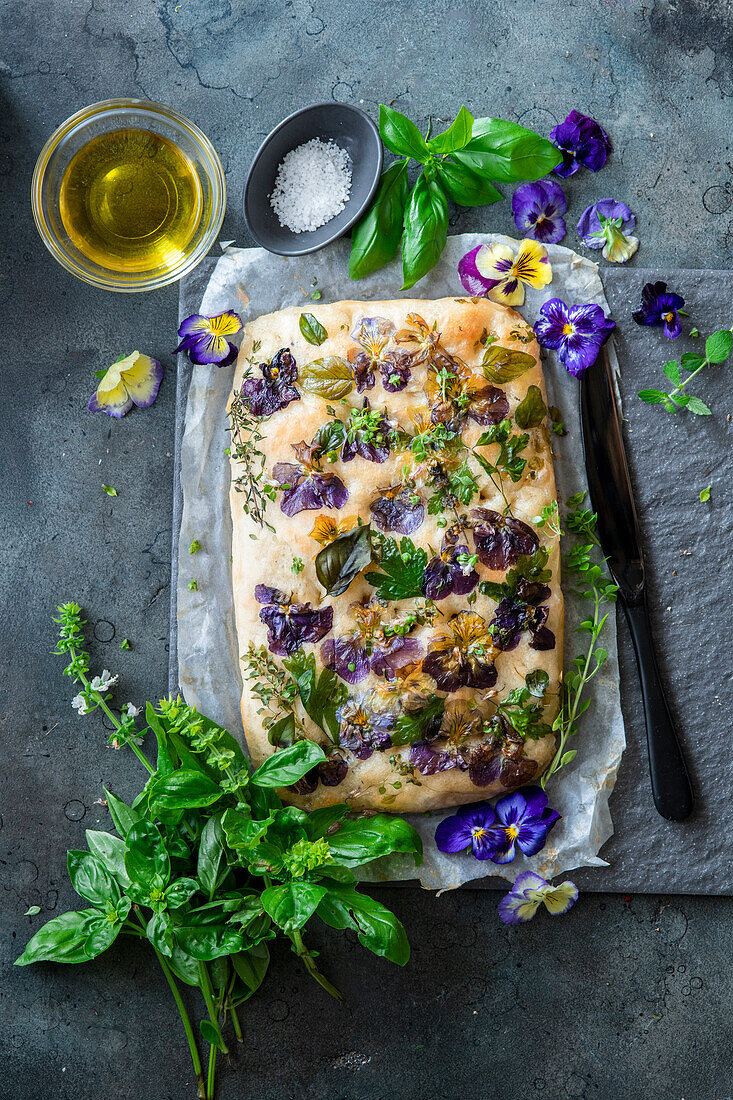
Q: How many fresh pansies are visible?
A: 11